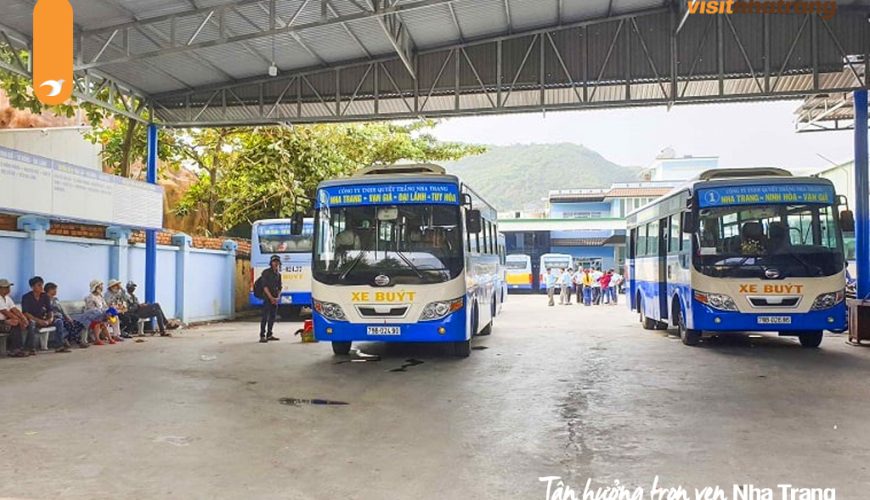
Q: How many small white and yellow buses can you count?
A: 1